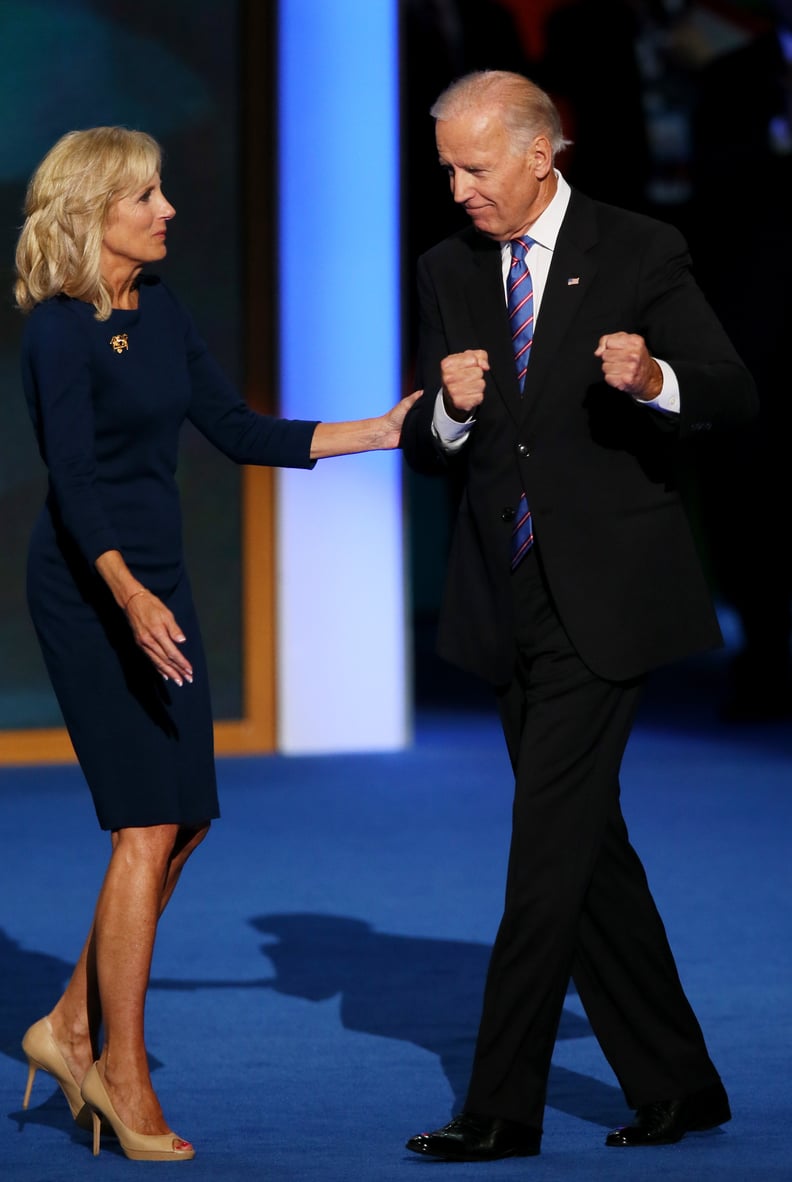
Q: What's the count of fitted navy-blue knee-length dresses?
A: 1